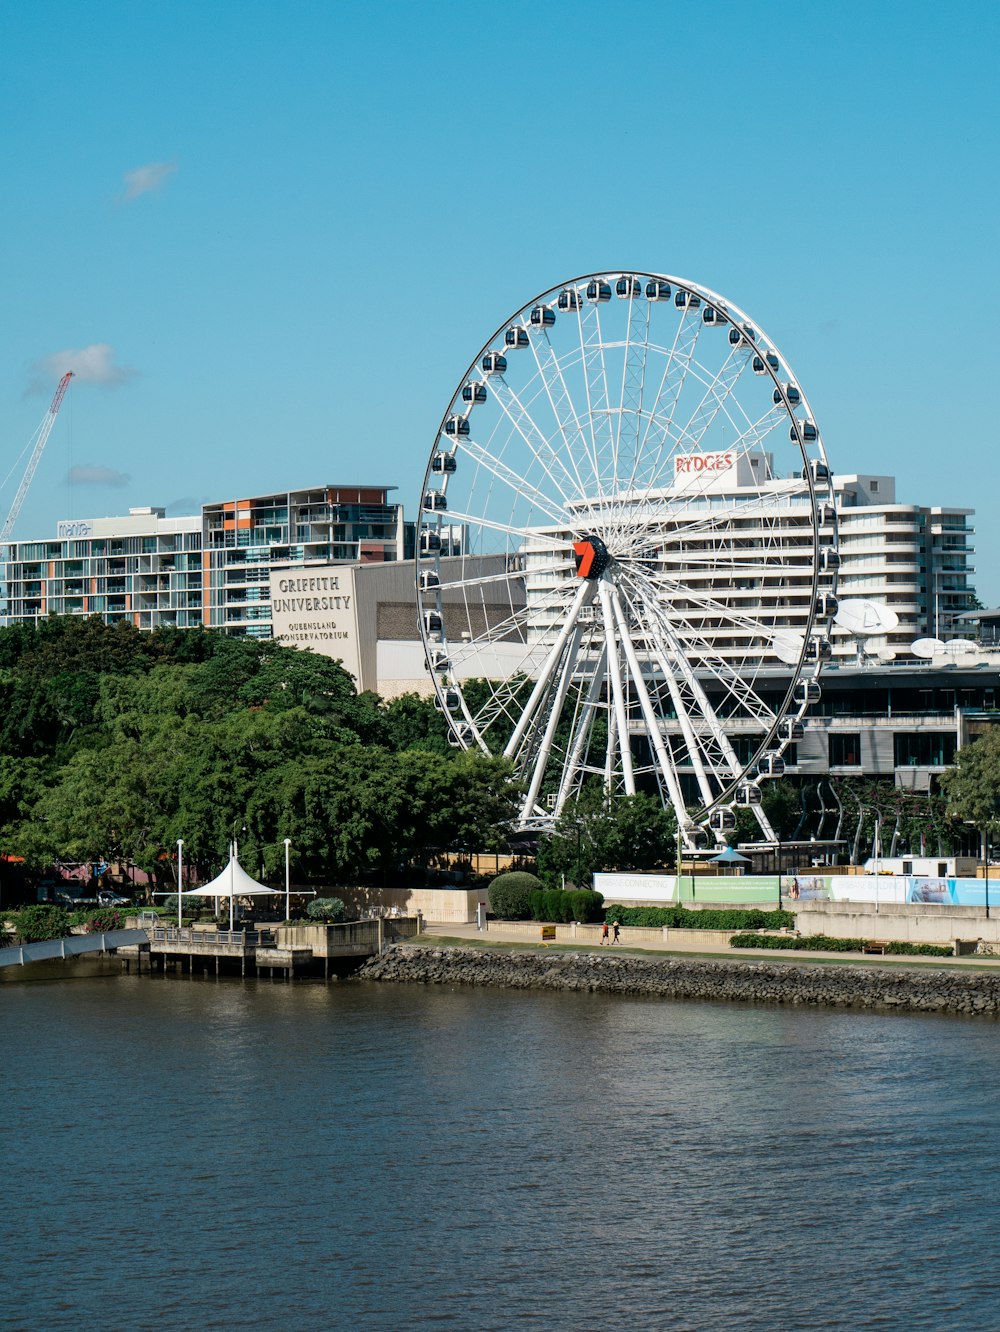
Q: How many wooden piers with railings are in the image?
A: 1